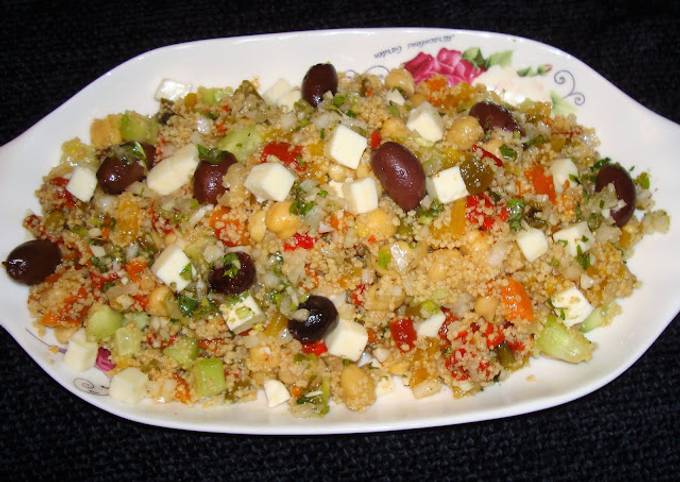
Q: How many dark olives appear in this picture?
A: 9